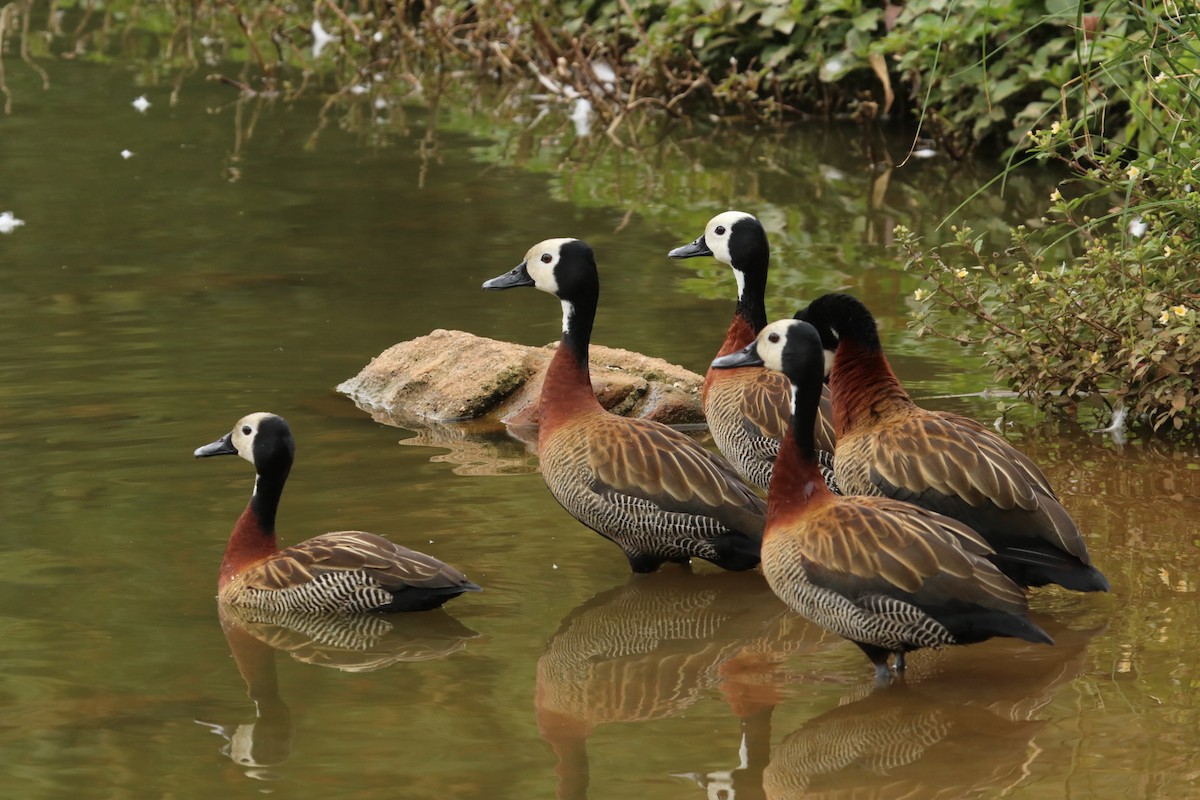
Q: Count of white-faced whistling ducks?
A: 5